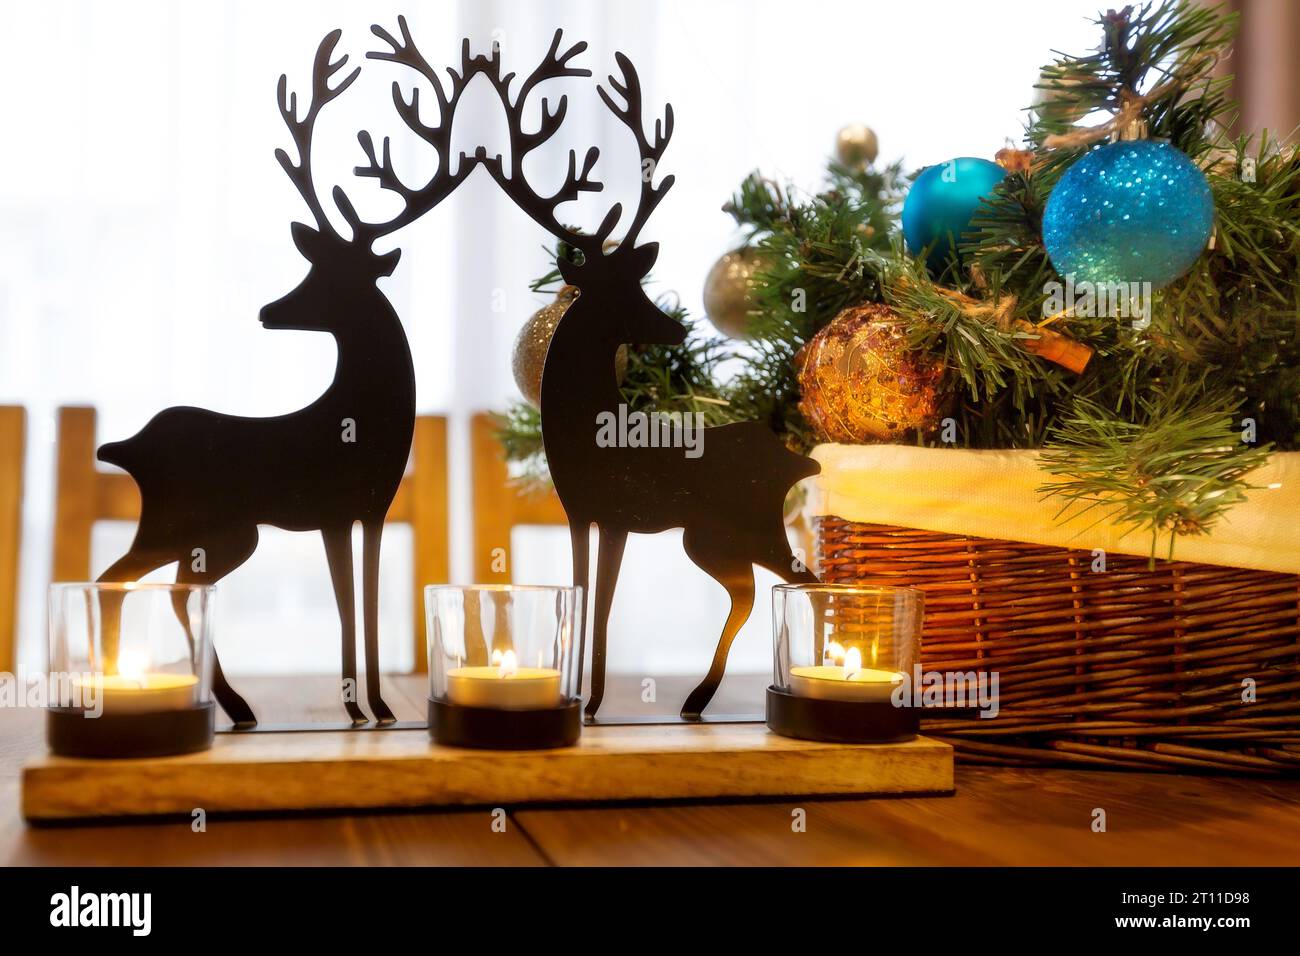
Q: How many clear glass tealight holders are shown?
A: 3